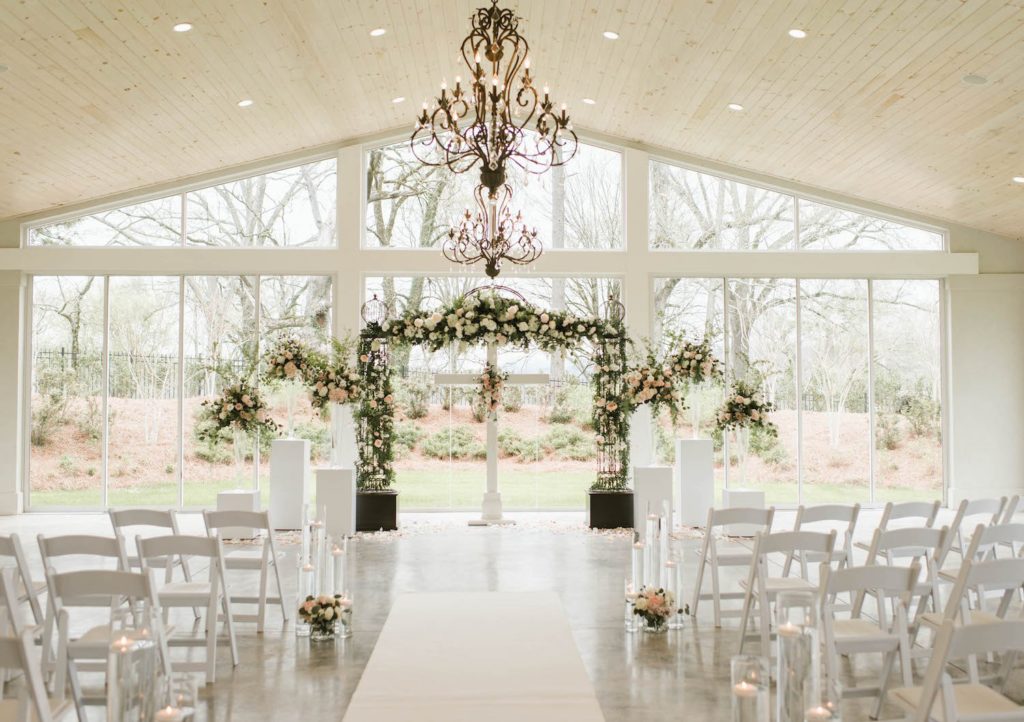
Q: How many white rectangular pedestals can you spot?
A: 6